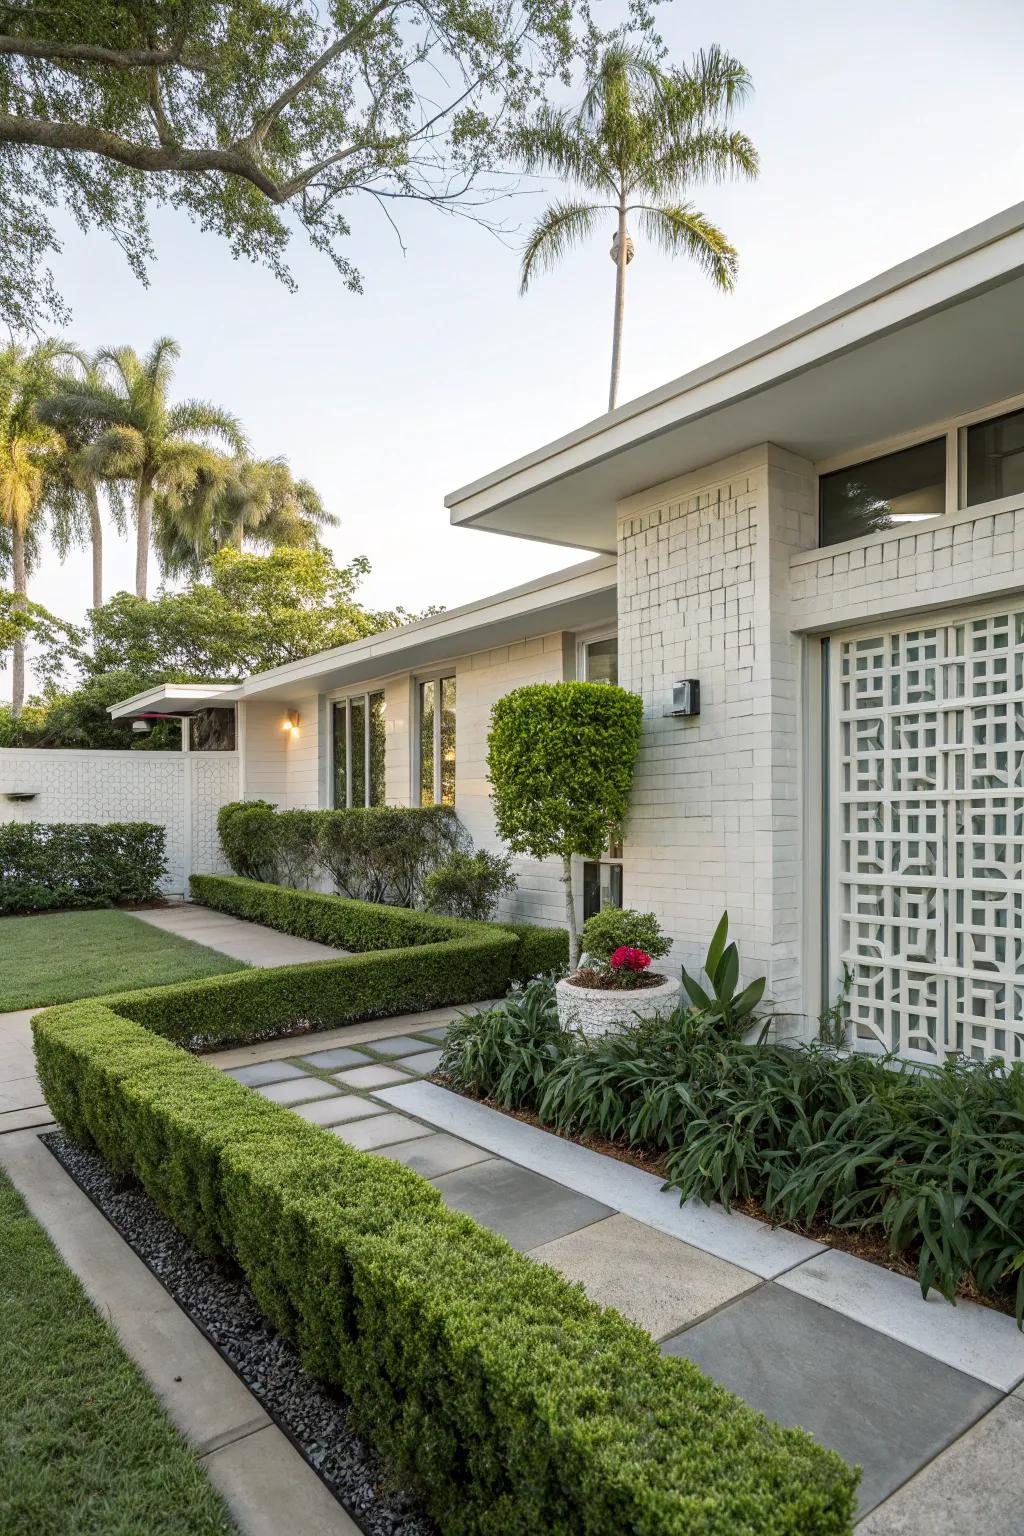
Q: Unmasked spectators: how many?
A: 0